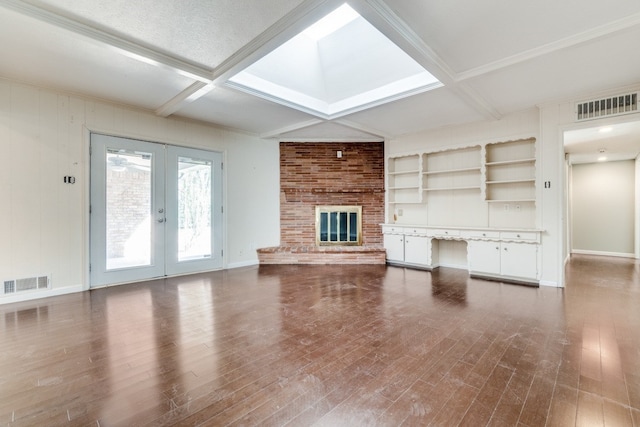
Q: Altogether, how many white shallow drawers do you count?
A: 5